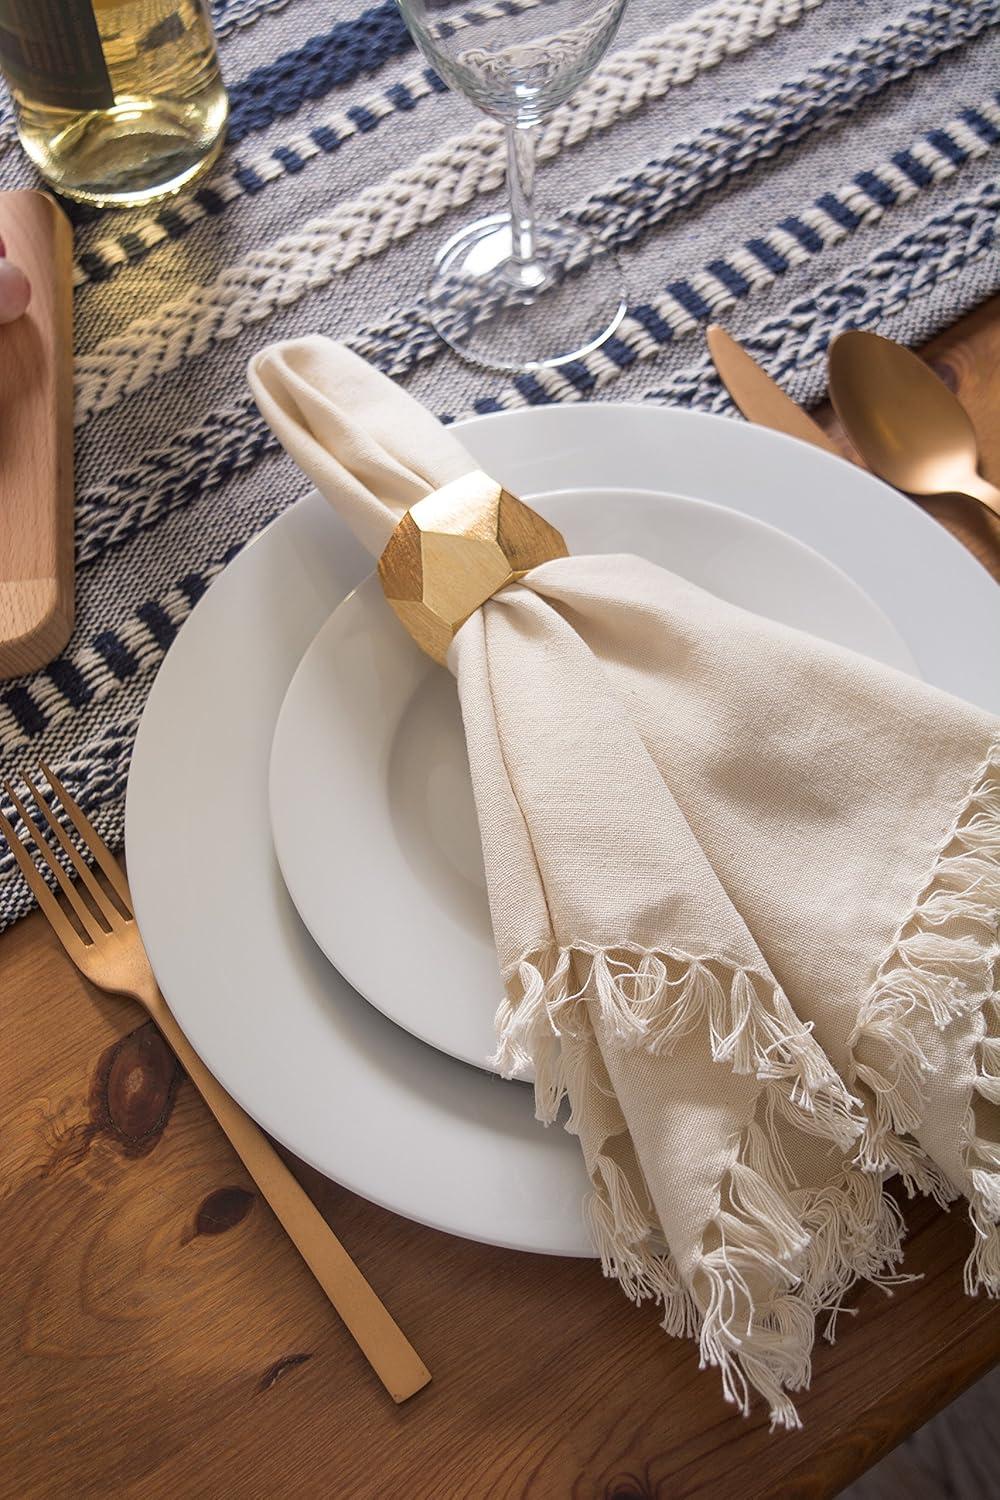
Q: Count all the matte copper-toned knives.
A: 1